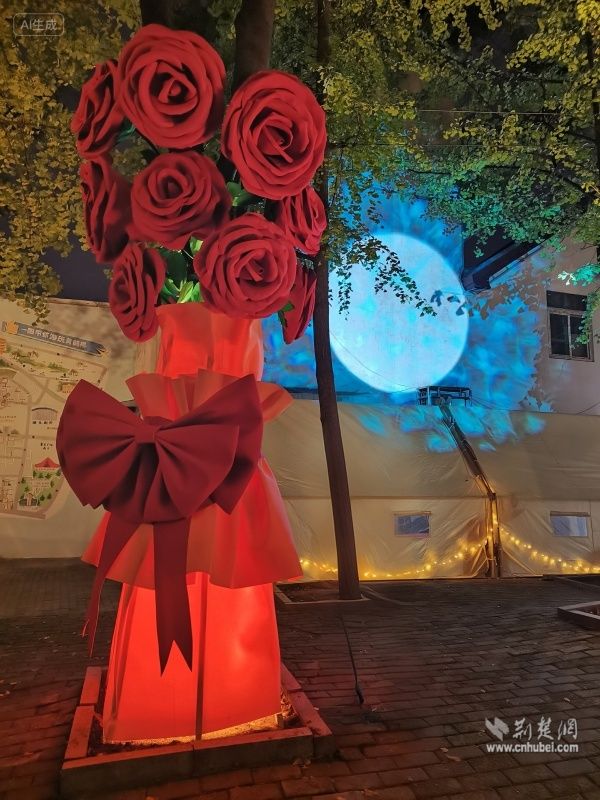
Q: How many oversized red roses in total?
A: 9